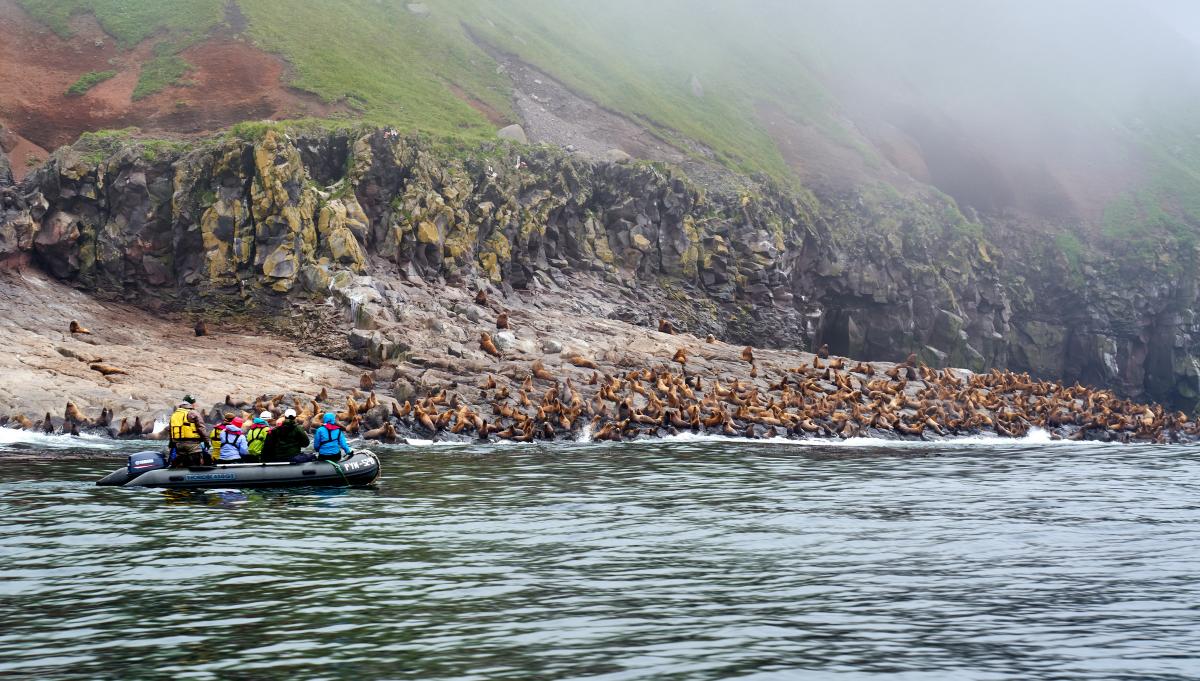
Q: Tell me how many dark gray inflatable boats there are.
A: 1